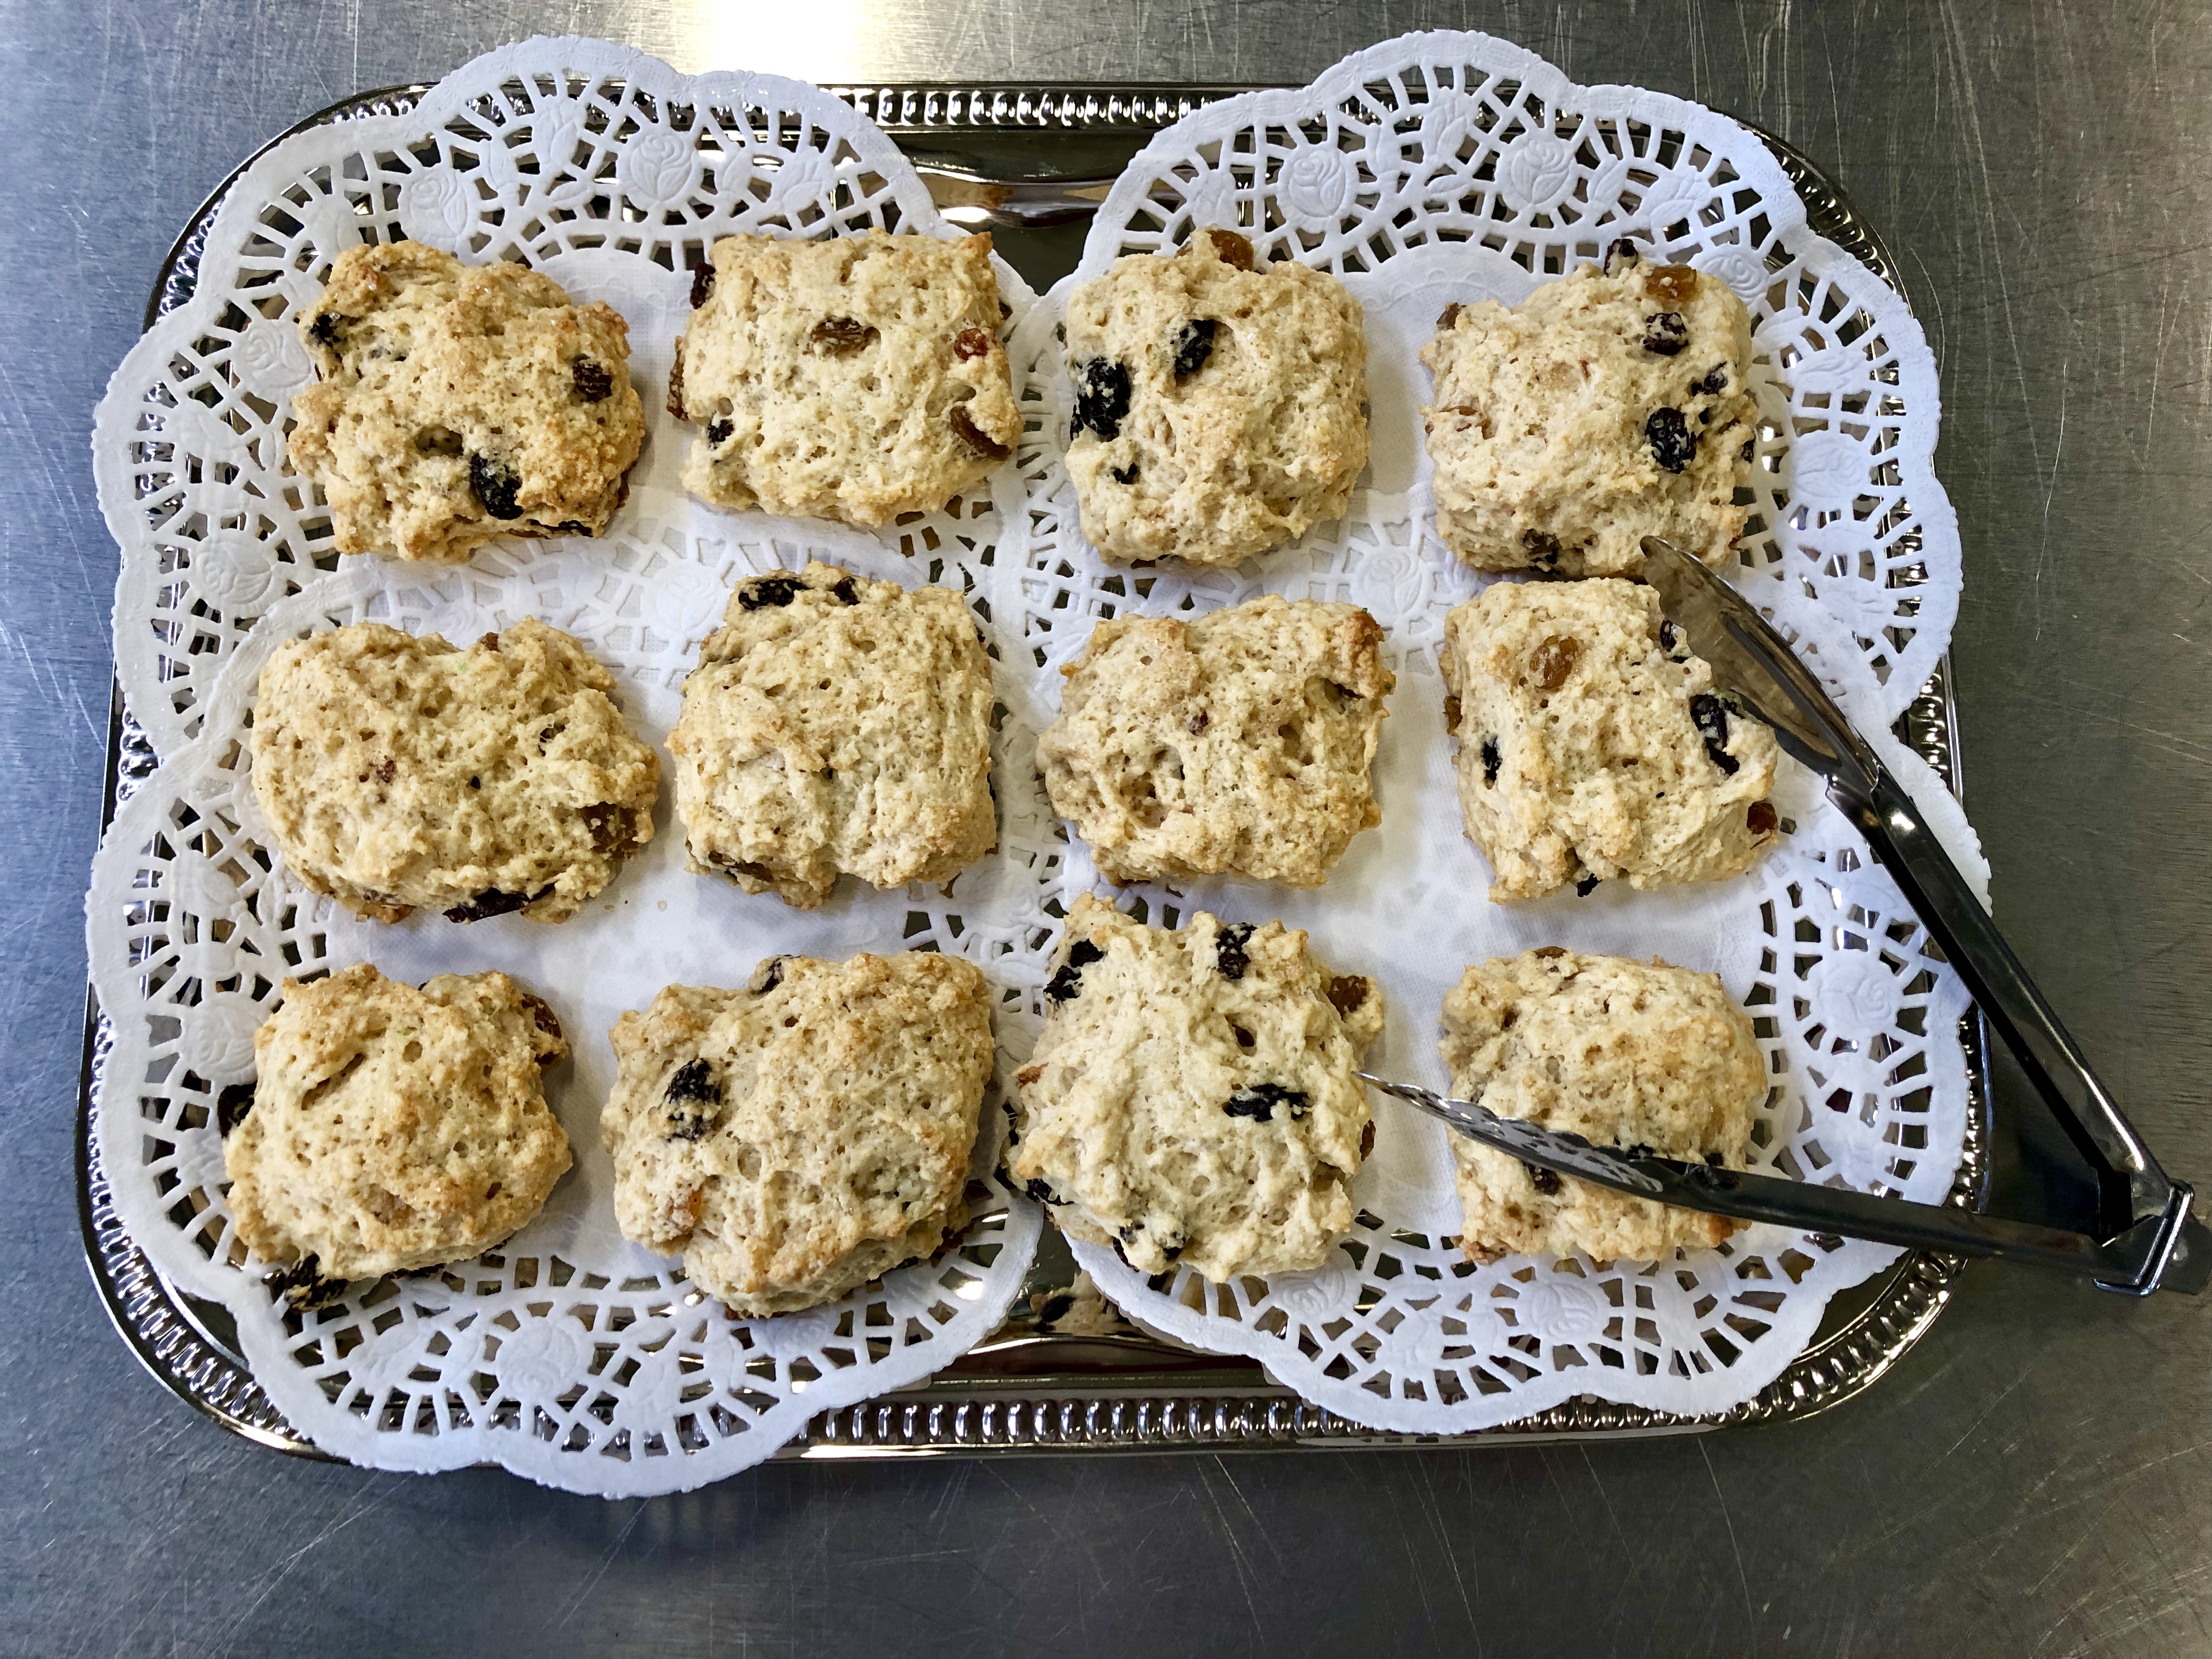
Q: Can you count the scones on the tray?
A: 12